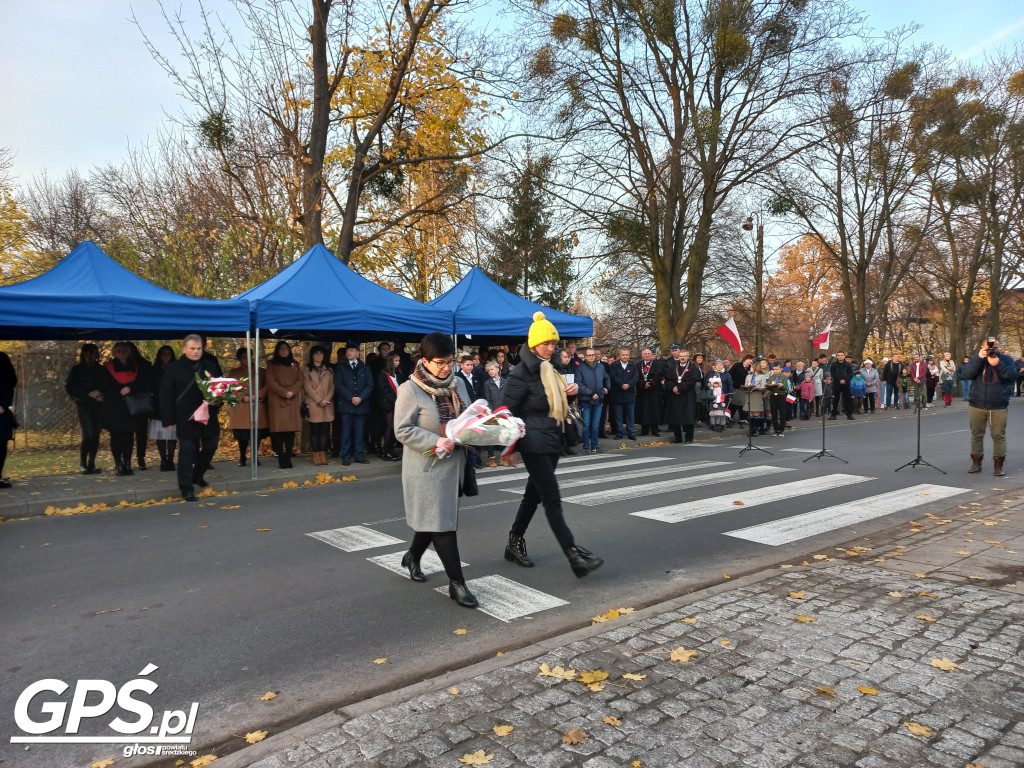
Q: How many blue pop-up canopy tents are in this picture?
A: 3